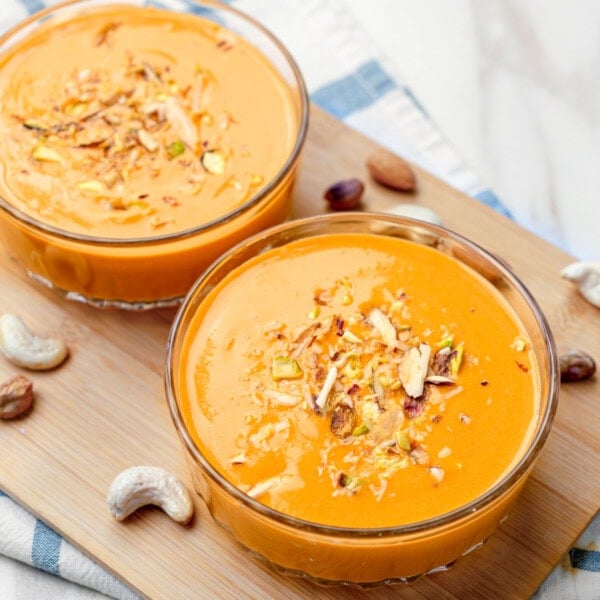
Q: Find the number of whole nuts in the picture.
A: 8